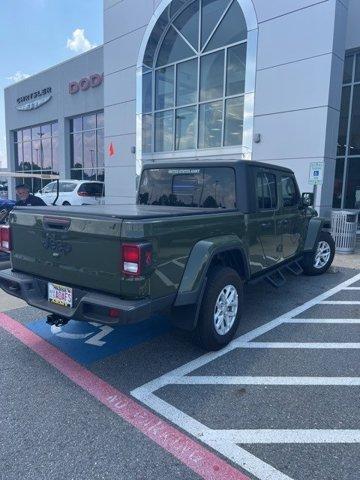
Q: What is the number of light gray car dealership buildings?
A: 1